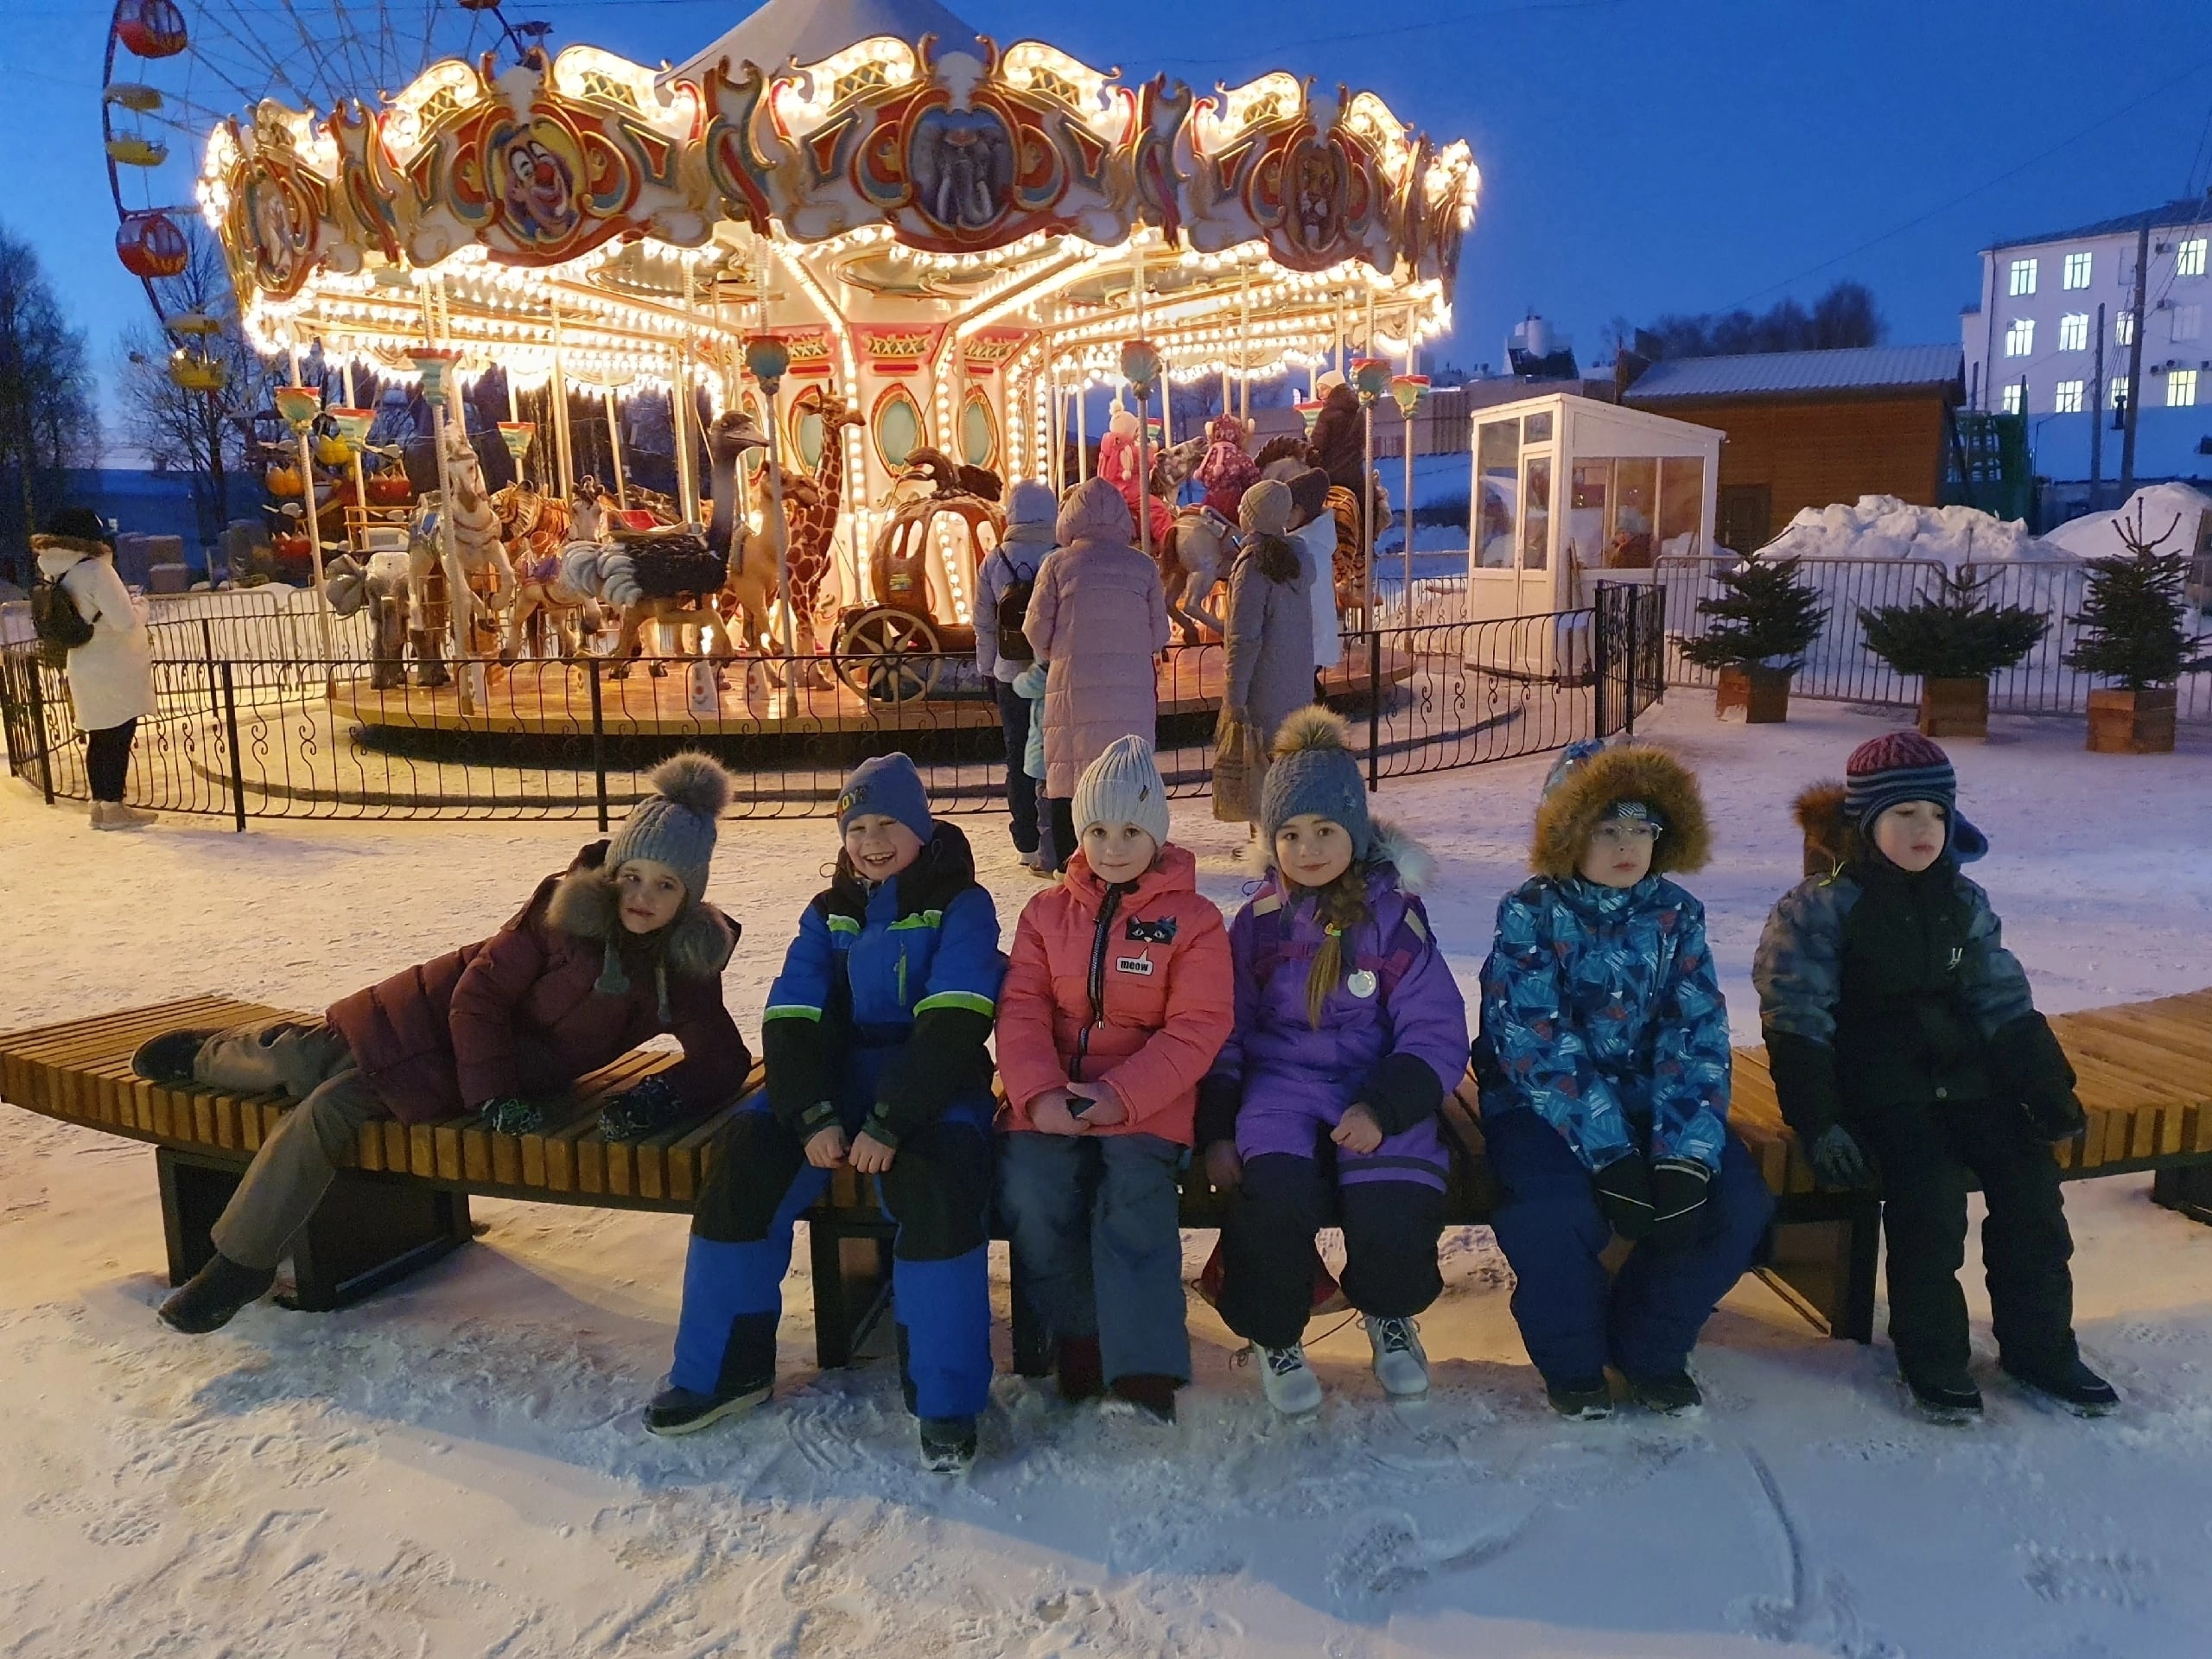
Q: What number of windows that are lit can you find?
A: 10